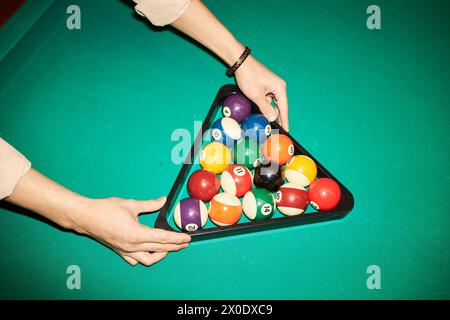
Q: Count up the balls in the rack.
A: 15